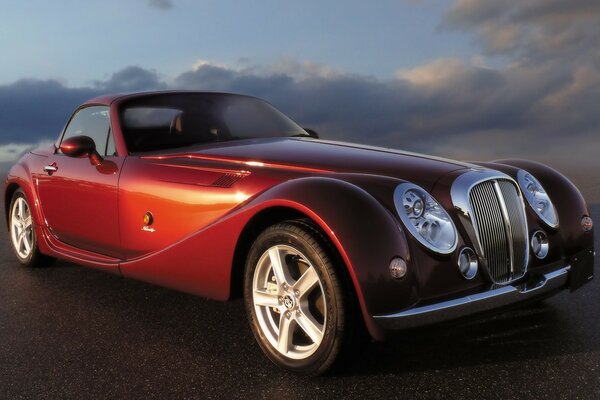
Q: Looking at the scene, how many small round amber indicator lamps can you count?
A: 1